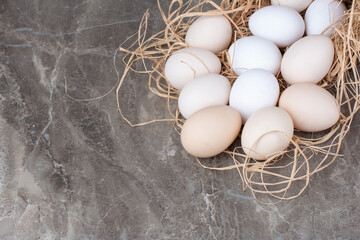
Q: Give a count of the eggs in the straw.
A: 12